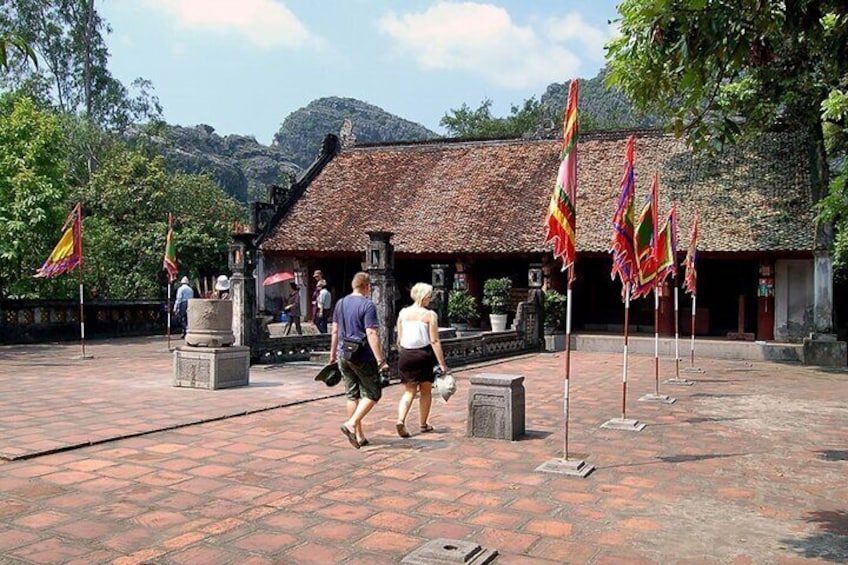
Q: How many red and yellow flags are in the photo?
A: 7